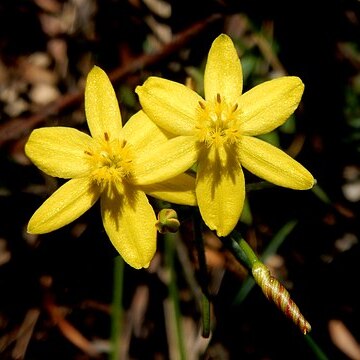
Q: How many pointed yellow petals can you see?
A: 12